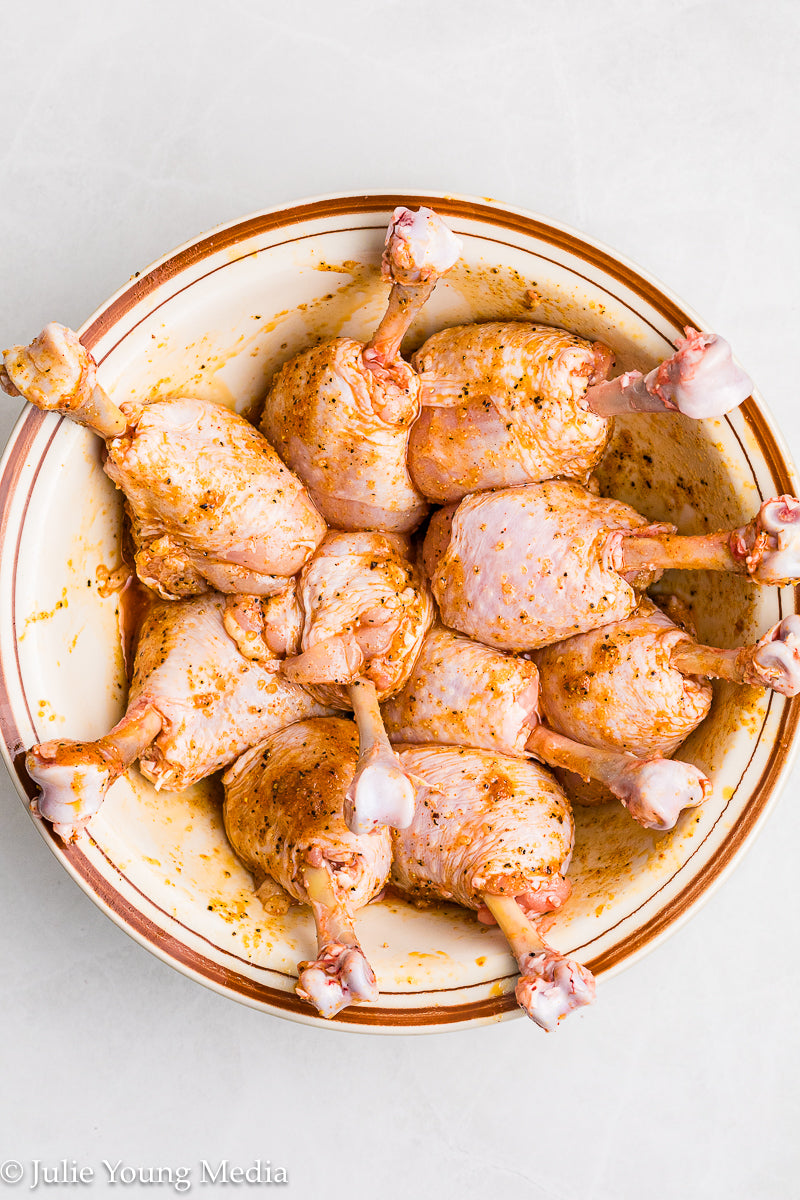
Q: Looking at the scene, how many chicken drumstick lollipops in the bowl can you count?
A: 10